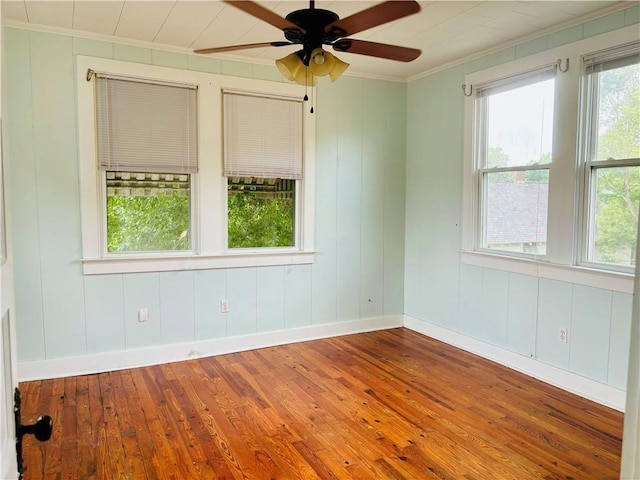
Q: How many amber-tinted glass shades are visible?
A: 4